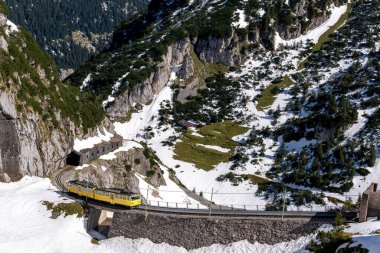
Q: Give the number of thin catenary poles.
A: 4